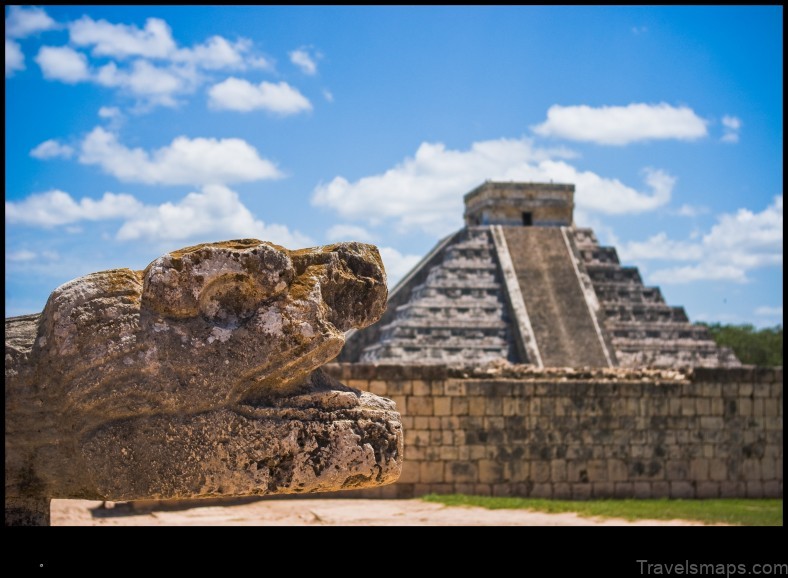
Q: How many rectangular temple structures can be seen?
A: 1